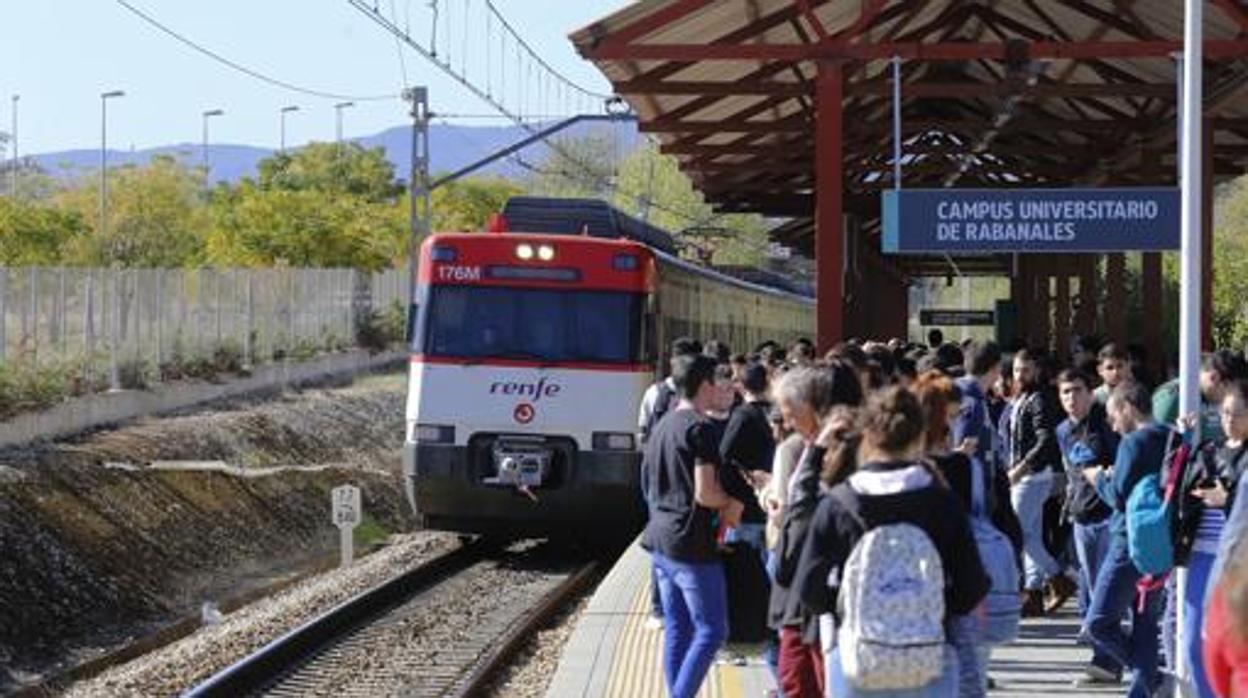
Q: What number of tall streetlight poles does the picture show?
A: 5